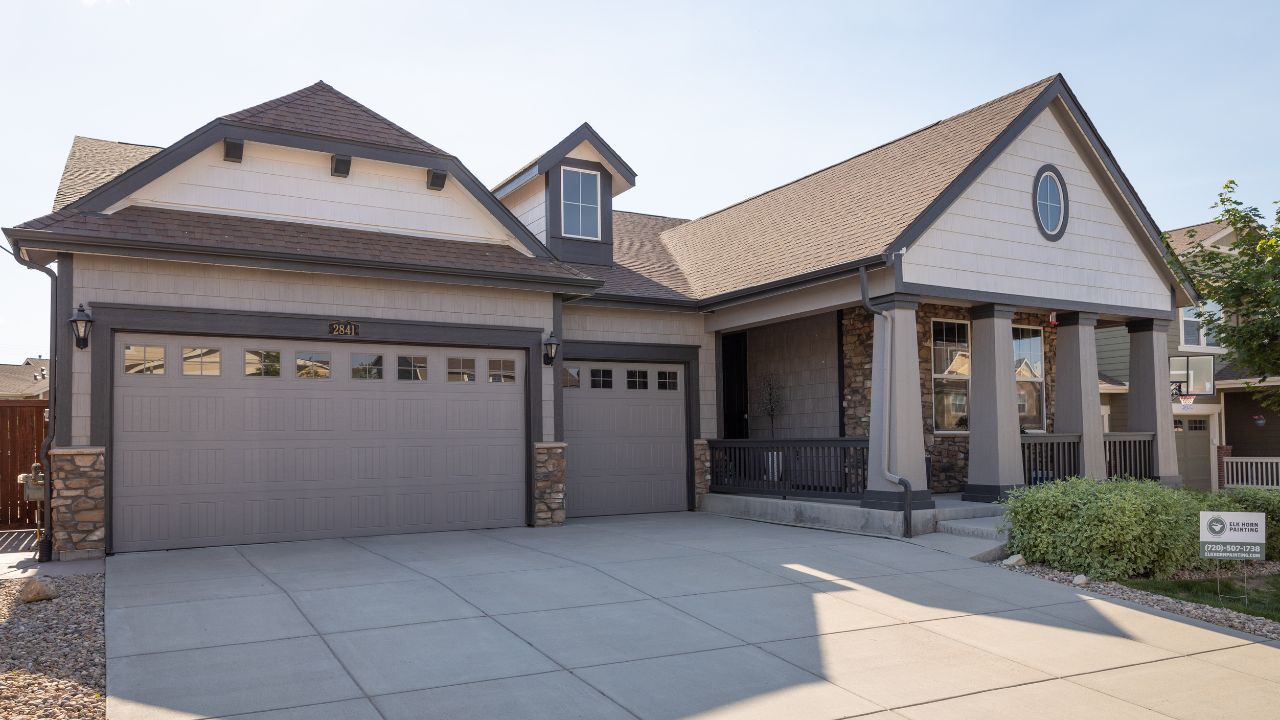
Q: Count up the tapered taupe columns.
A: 4